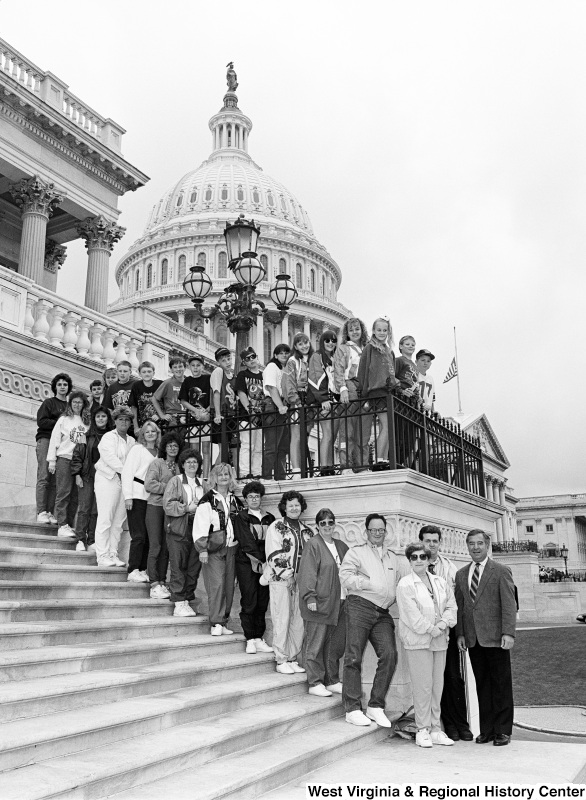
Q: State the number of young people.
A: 15